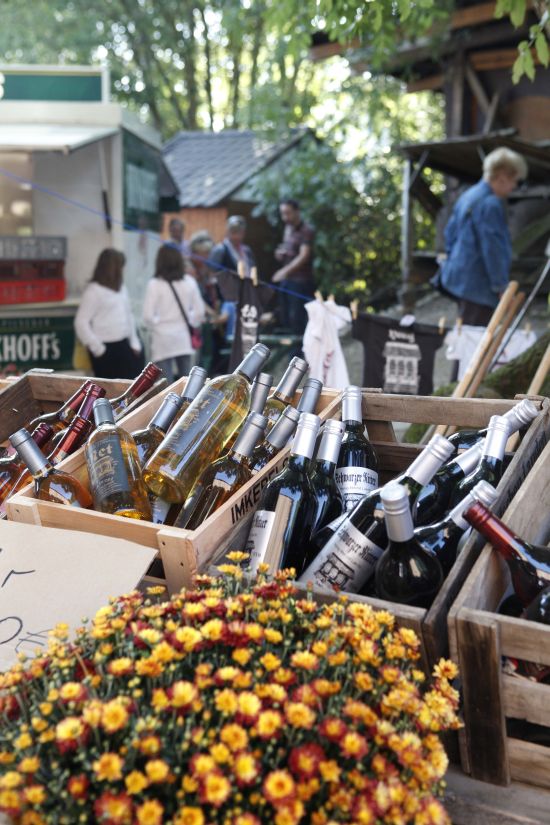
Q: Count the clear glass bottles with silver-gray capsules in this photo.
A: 10